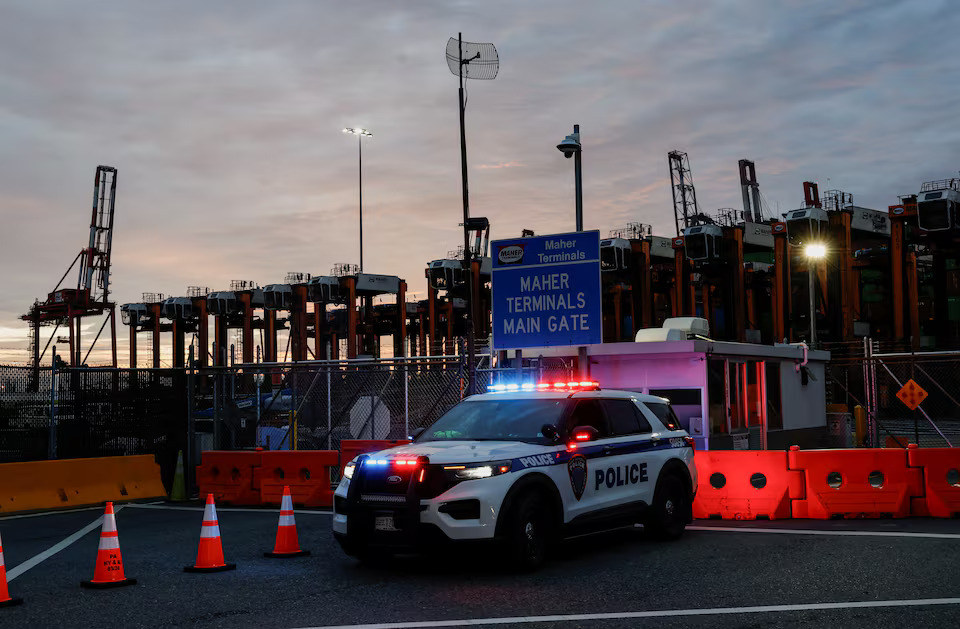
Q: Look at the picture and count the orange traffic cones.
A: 4